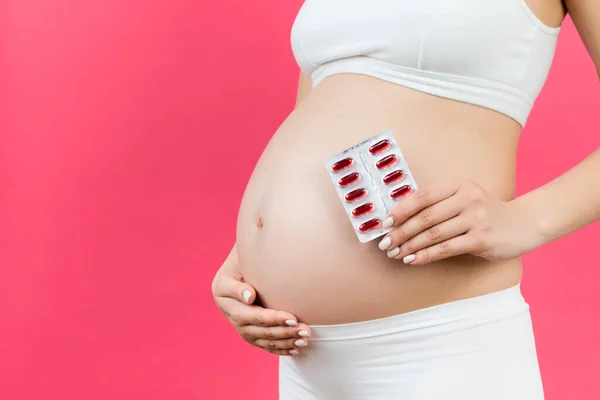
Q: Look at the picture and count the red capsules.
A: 9